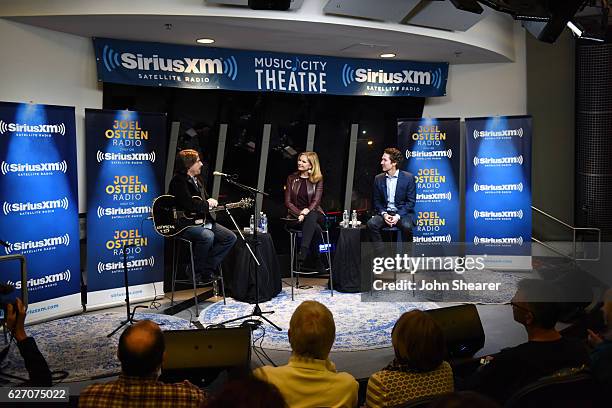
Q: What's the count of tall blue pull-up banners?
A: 4